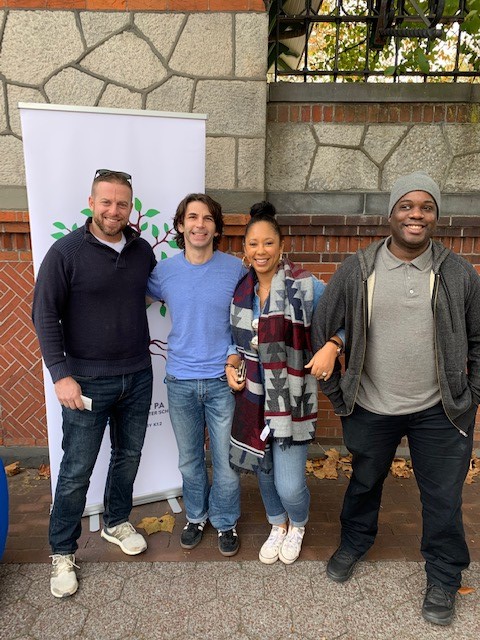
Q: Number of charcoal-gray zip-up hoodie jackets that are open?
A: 1